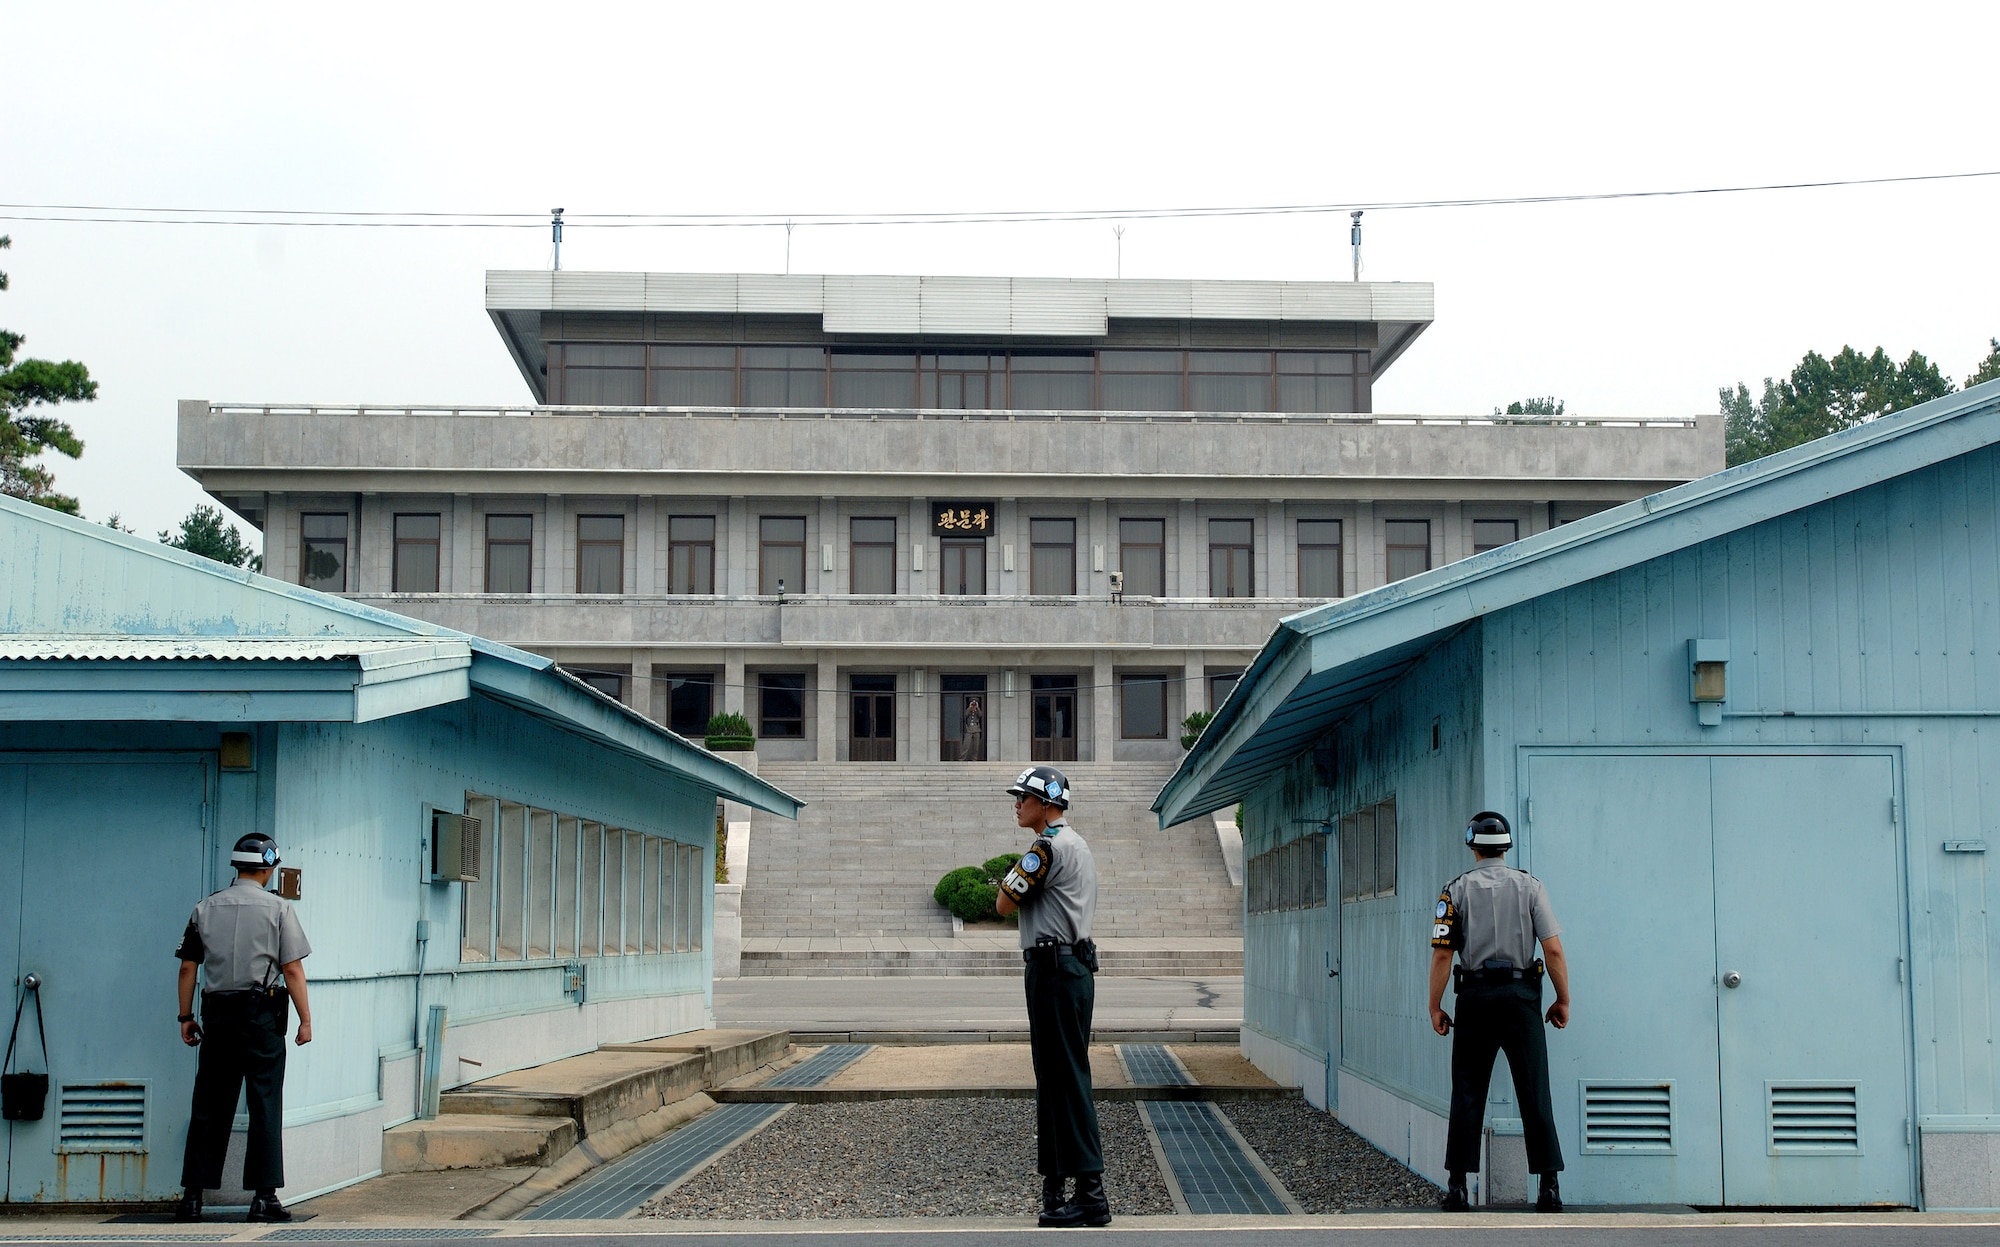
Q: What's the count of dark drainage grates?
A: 4